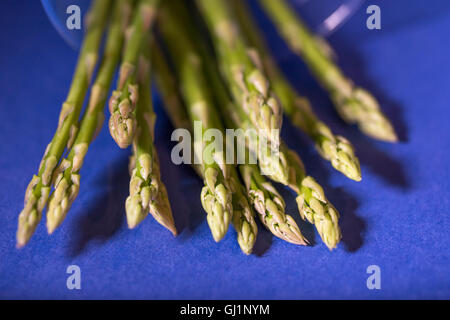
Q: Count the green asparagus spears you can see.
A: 13